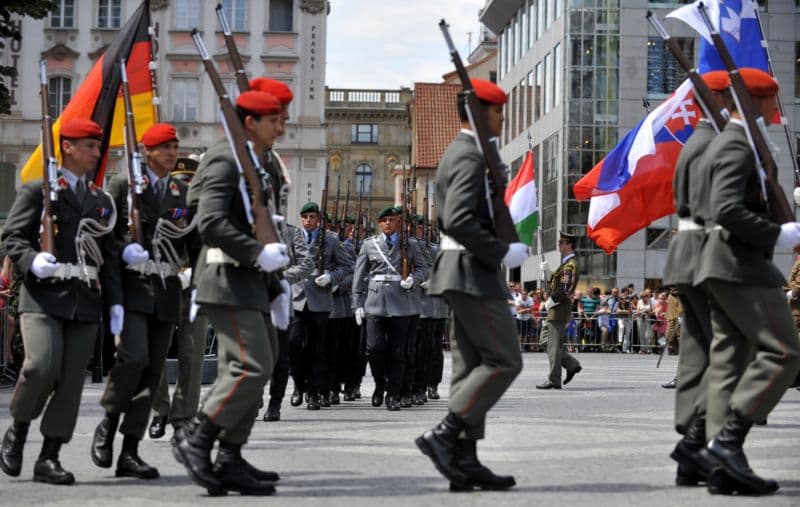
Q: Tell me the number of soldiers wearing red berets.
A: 7